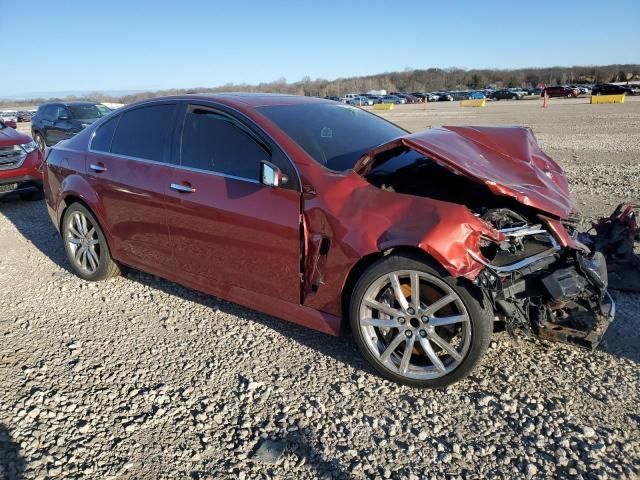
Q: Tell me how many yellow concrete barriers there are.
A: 3